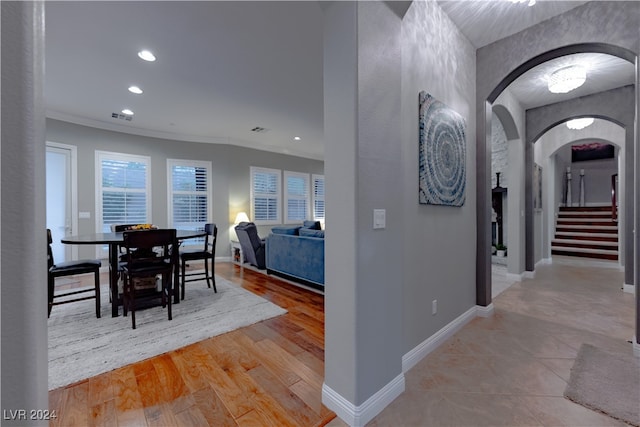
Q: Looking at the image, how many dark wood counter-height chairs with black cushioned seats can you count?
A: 4